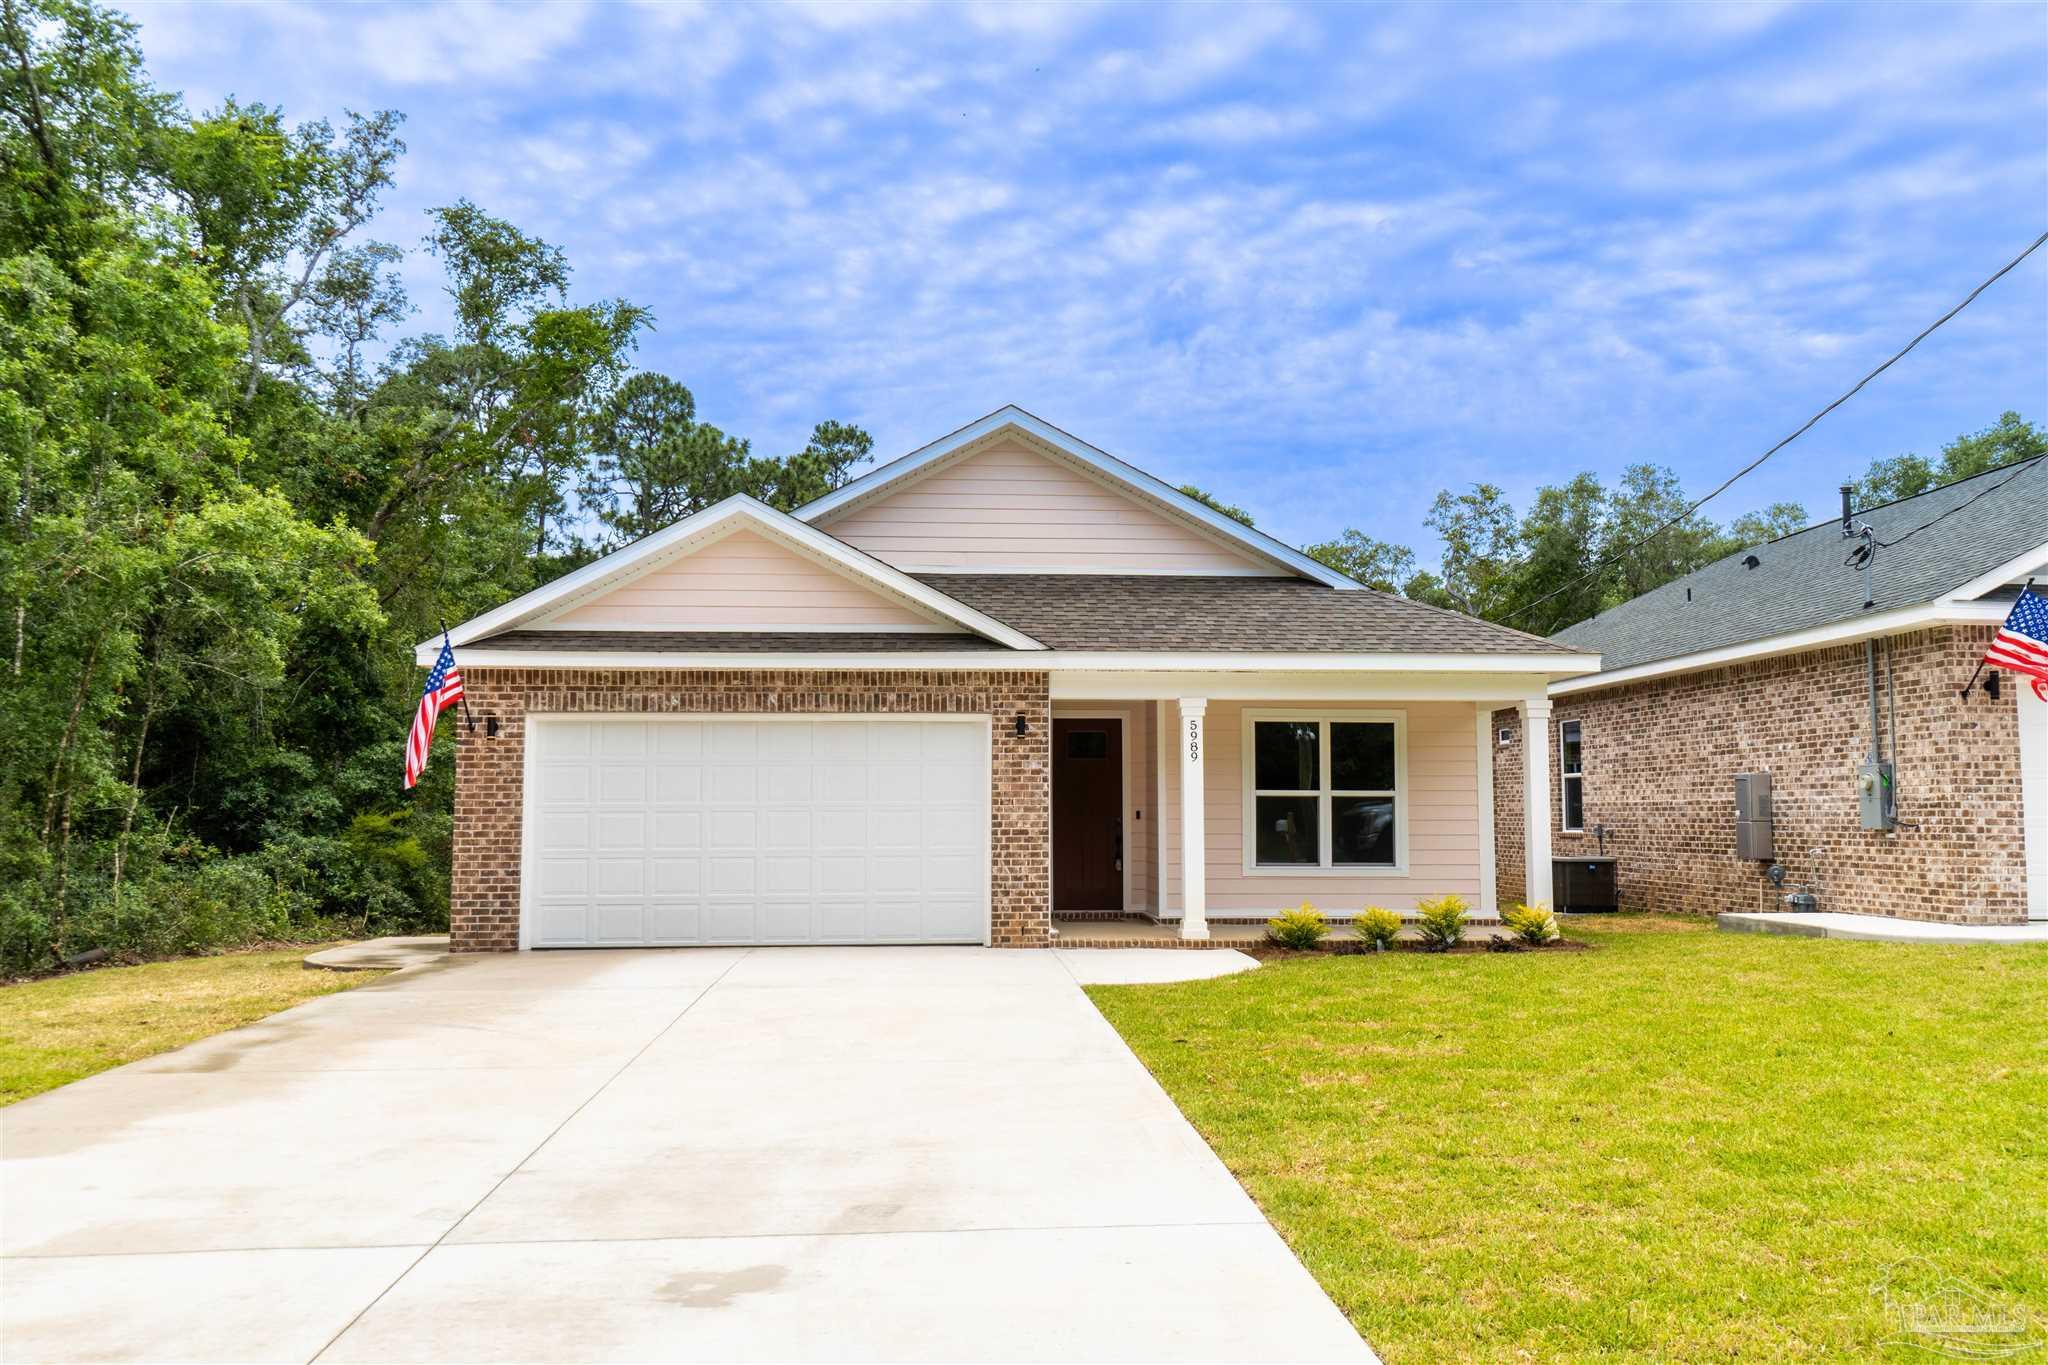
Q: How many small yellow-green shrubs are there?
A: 4